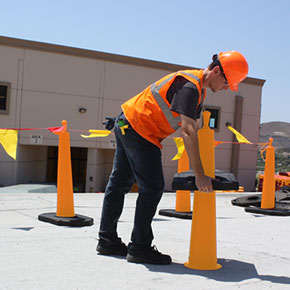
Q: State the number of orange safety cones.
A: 4